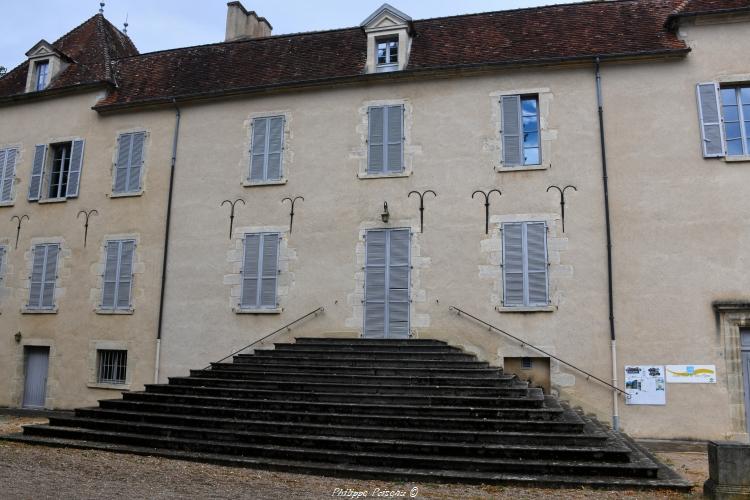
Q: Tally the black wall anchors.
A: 7